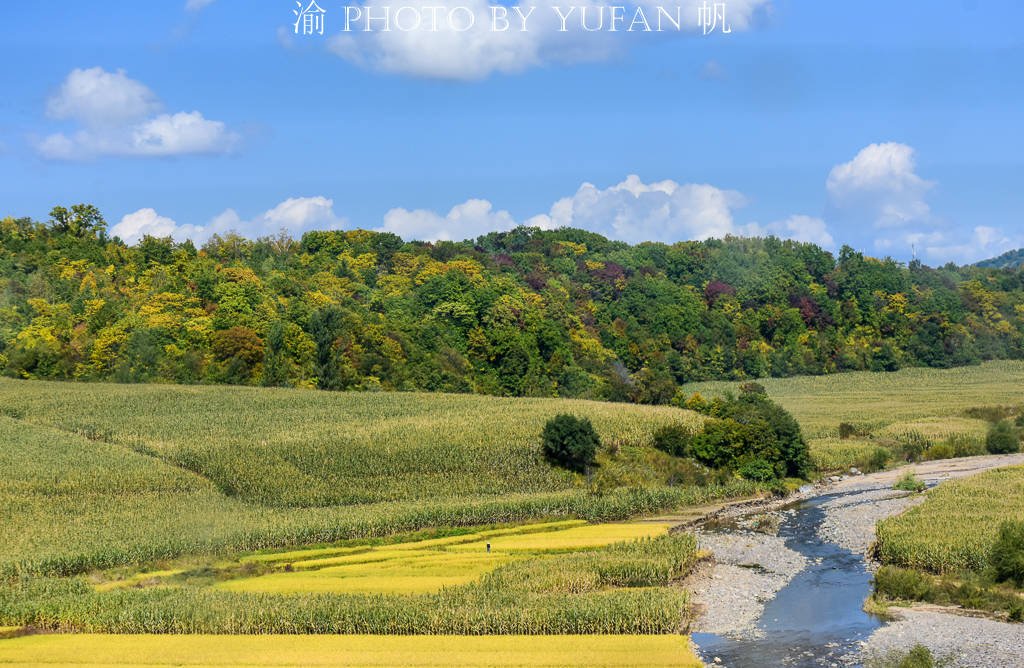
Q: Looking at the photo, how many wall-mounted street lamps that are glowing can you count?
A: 0